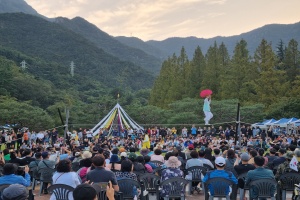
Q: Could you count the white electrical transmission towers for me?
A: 2